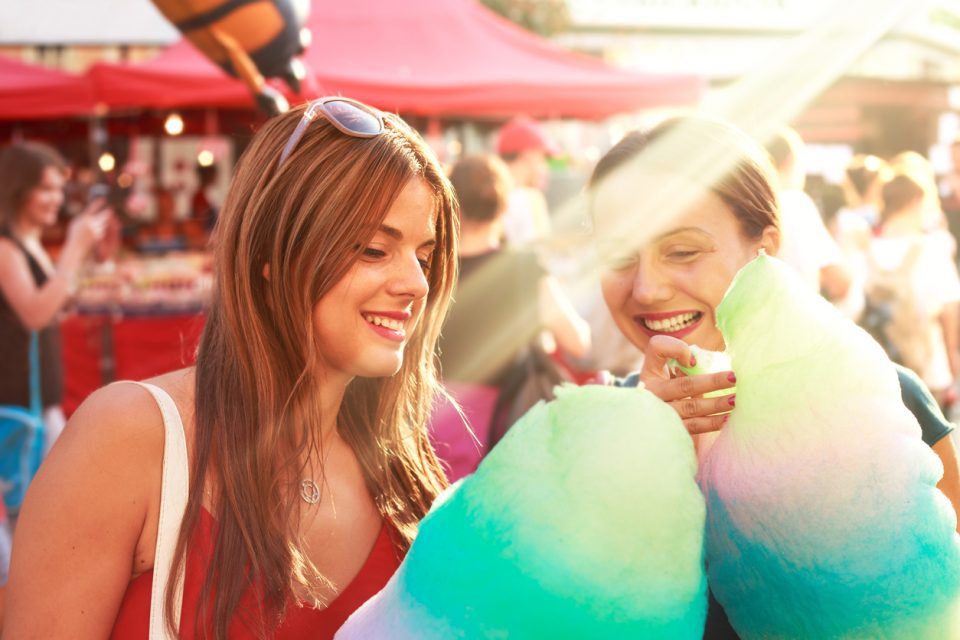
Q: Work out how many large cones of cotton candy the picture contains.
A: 2